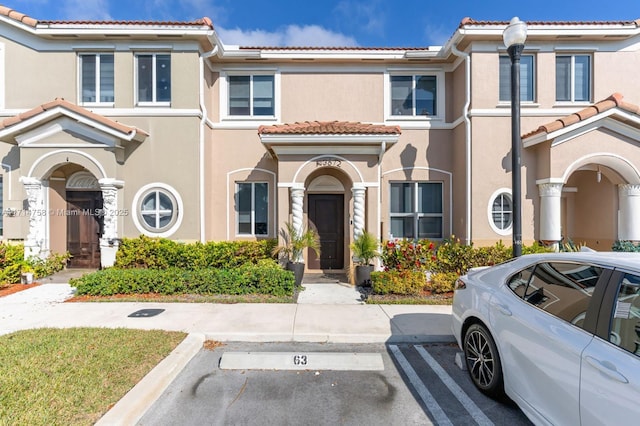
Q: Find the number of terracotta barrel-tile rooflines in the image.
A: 6